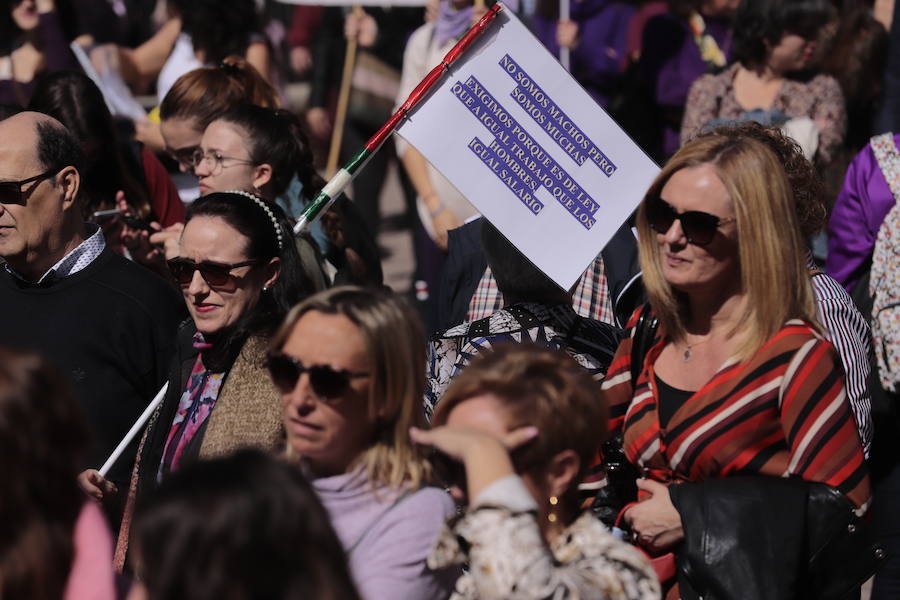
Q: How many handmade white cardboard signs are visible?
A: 1